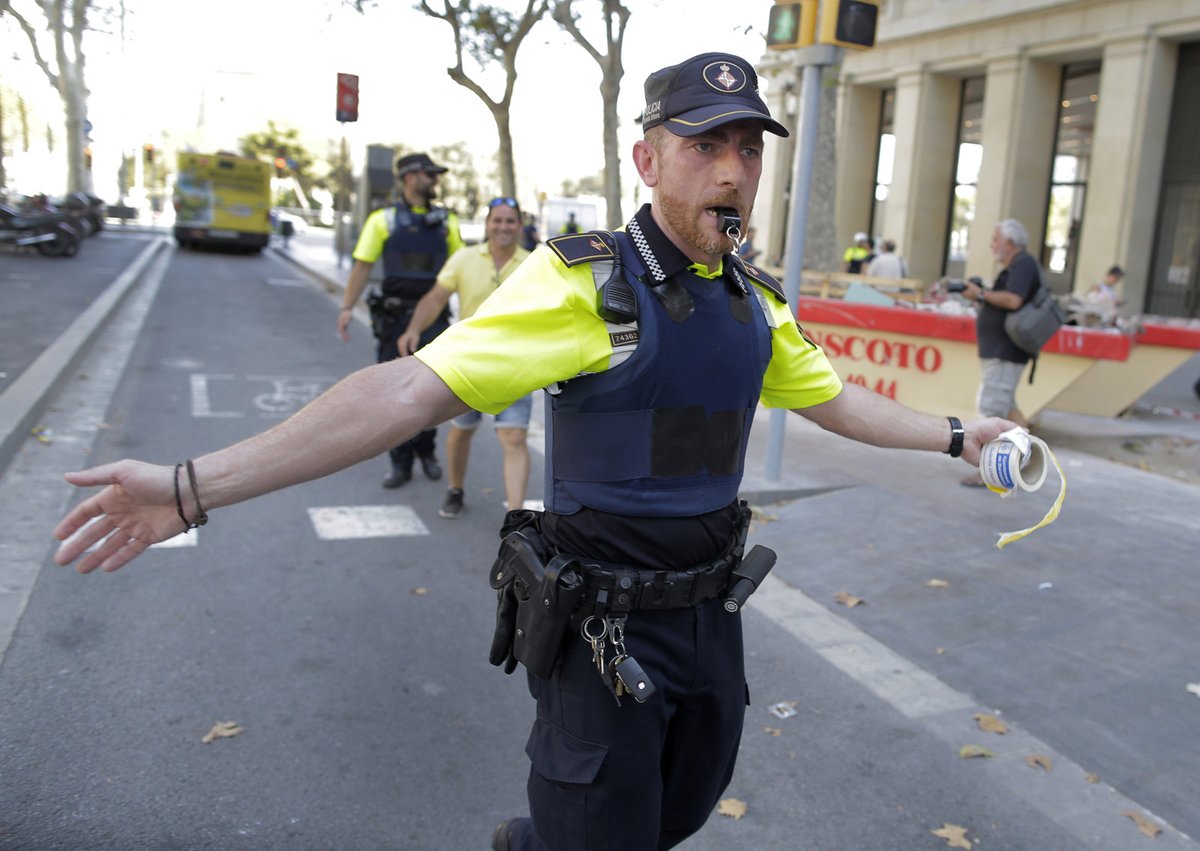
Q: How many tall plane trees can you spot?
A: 3